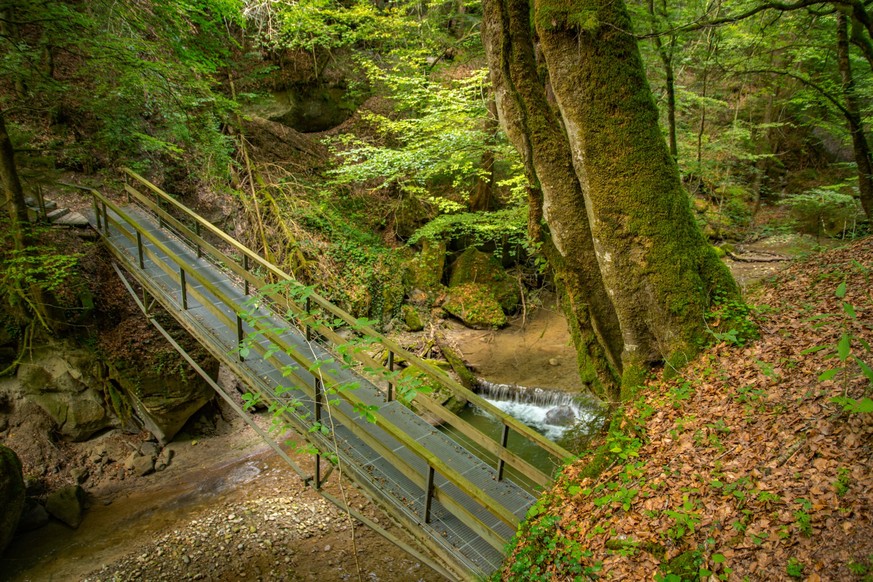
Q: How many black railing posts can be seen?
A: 14